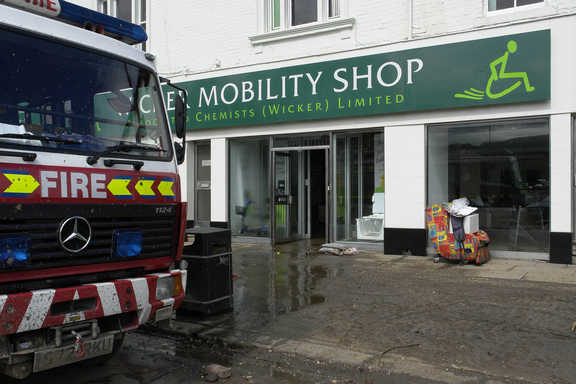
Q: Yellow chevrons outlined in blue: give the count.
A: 4